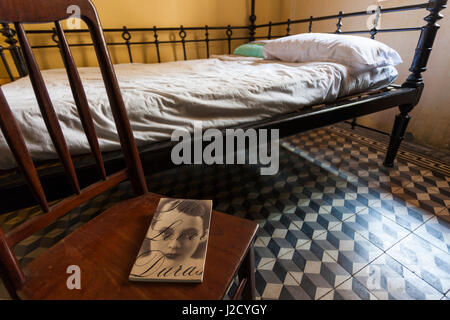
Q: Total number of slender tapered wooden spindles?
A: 3